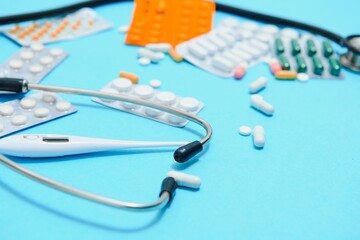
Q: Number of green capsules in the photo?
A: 8